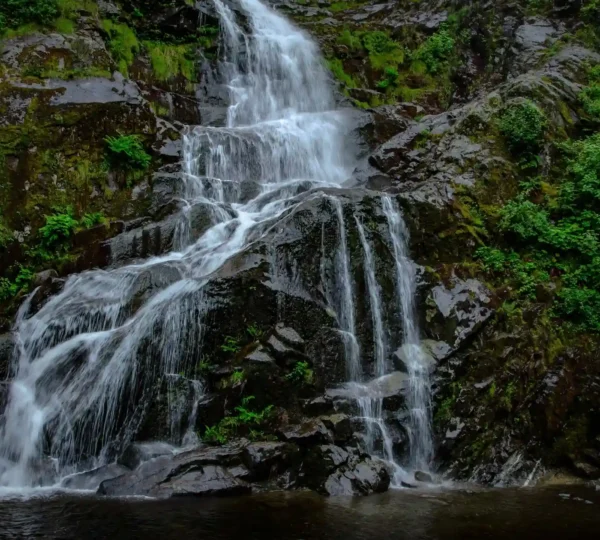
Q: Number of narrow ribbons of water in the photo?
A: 3